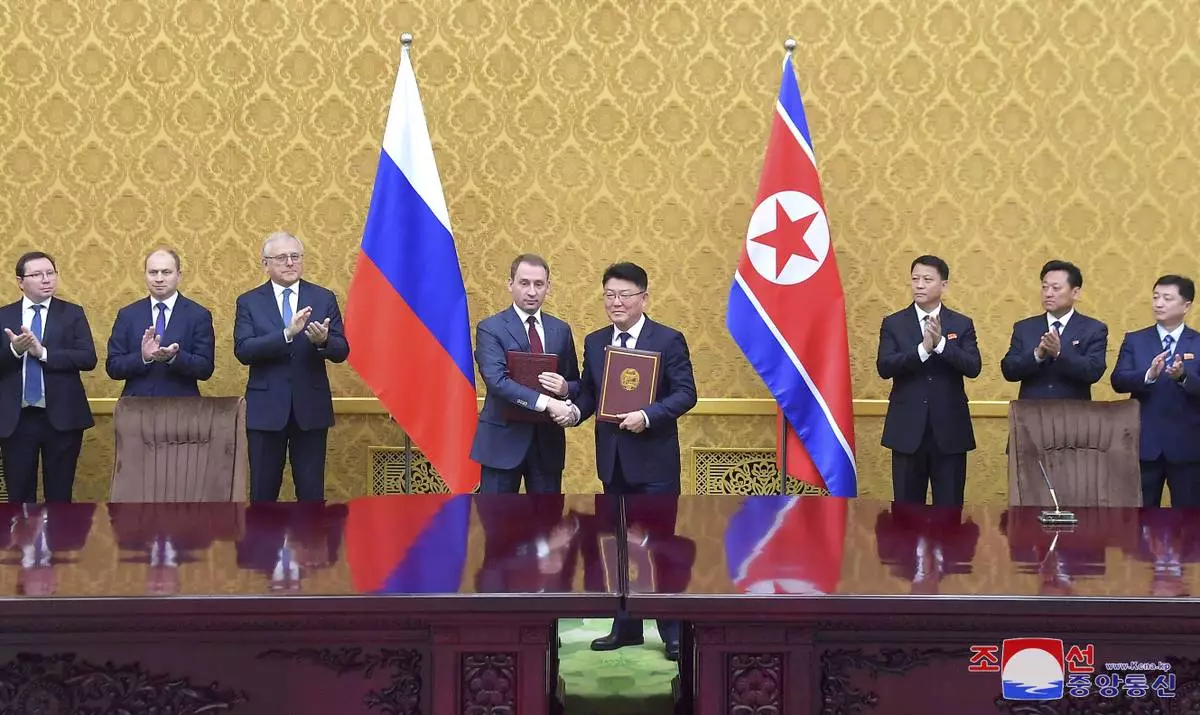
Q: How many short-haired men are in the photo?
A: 8